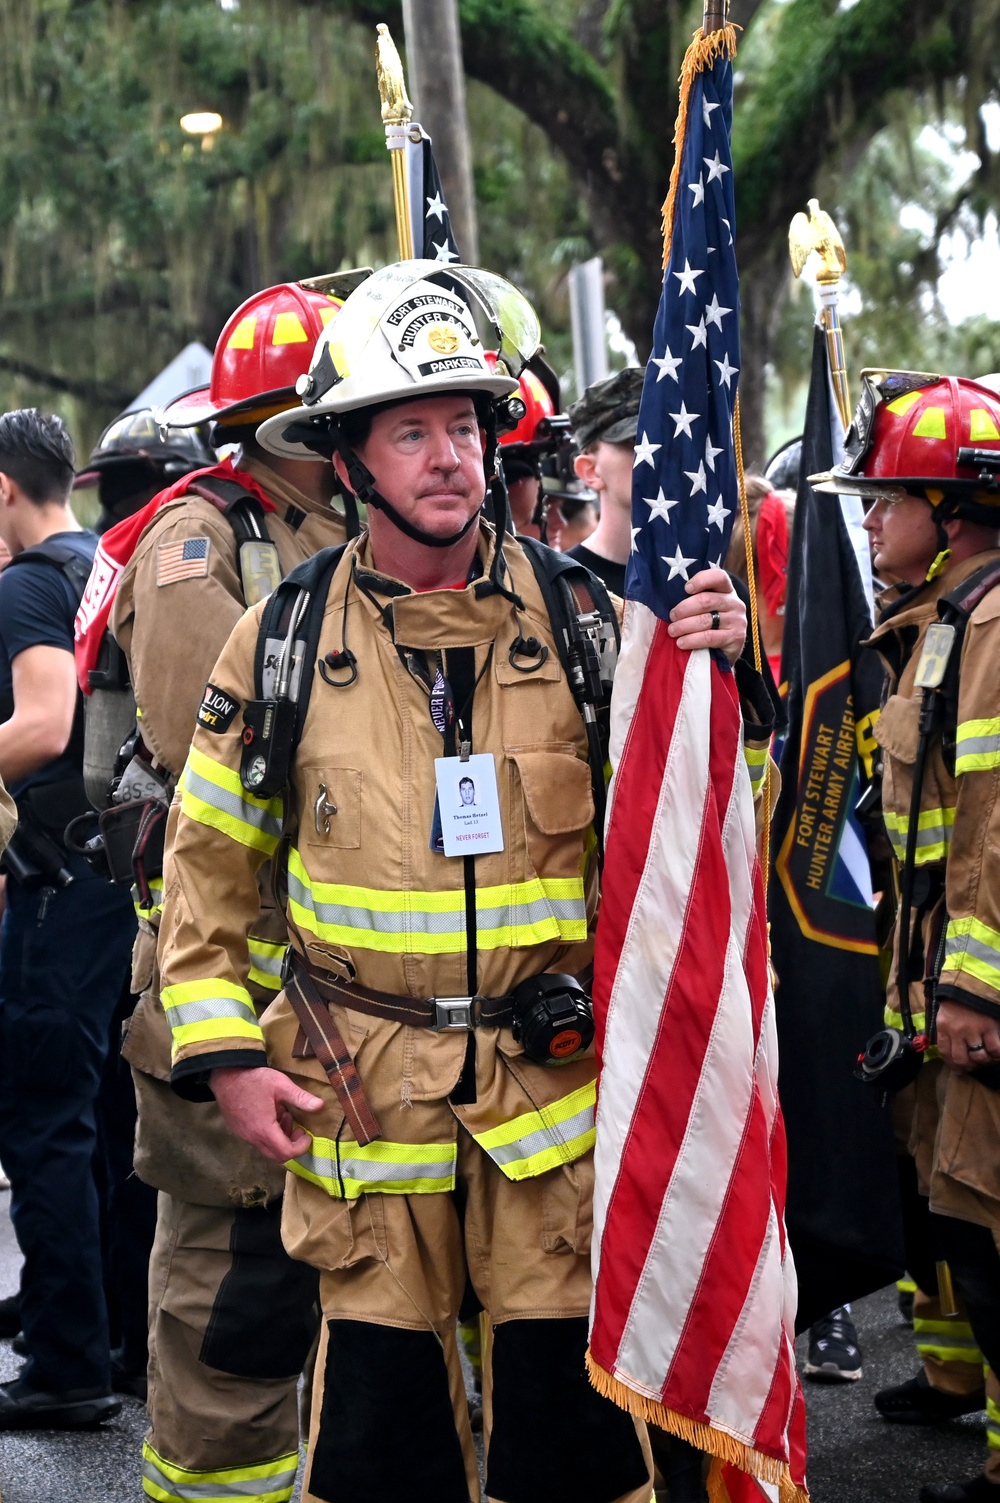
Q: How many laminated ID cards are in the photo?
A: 1